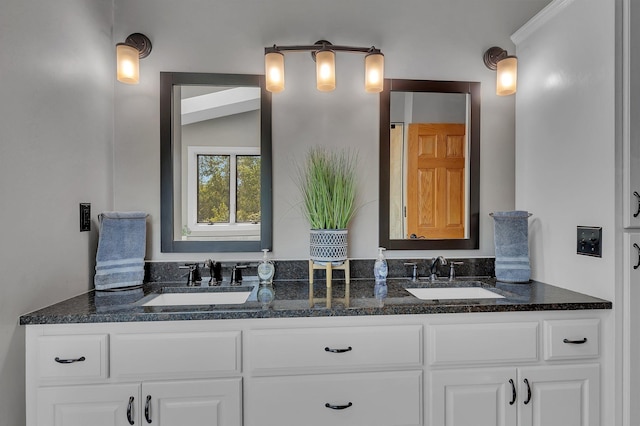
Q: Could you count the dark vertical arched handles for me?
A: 6